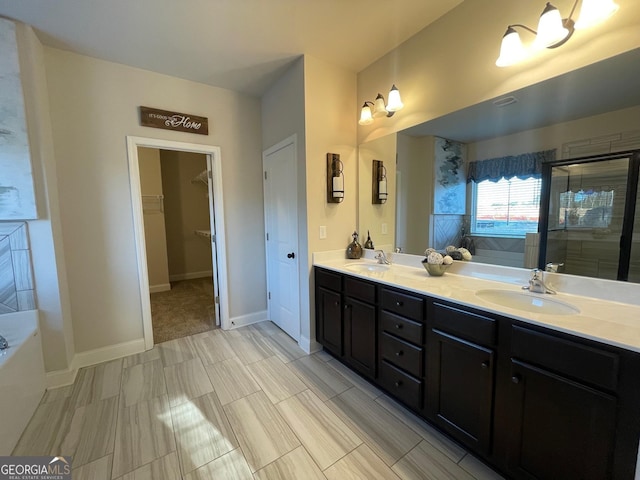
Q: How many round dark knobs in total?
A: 9